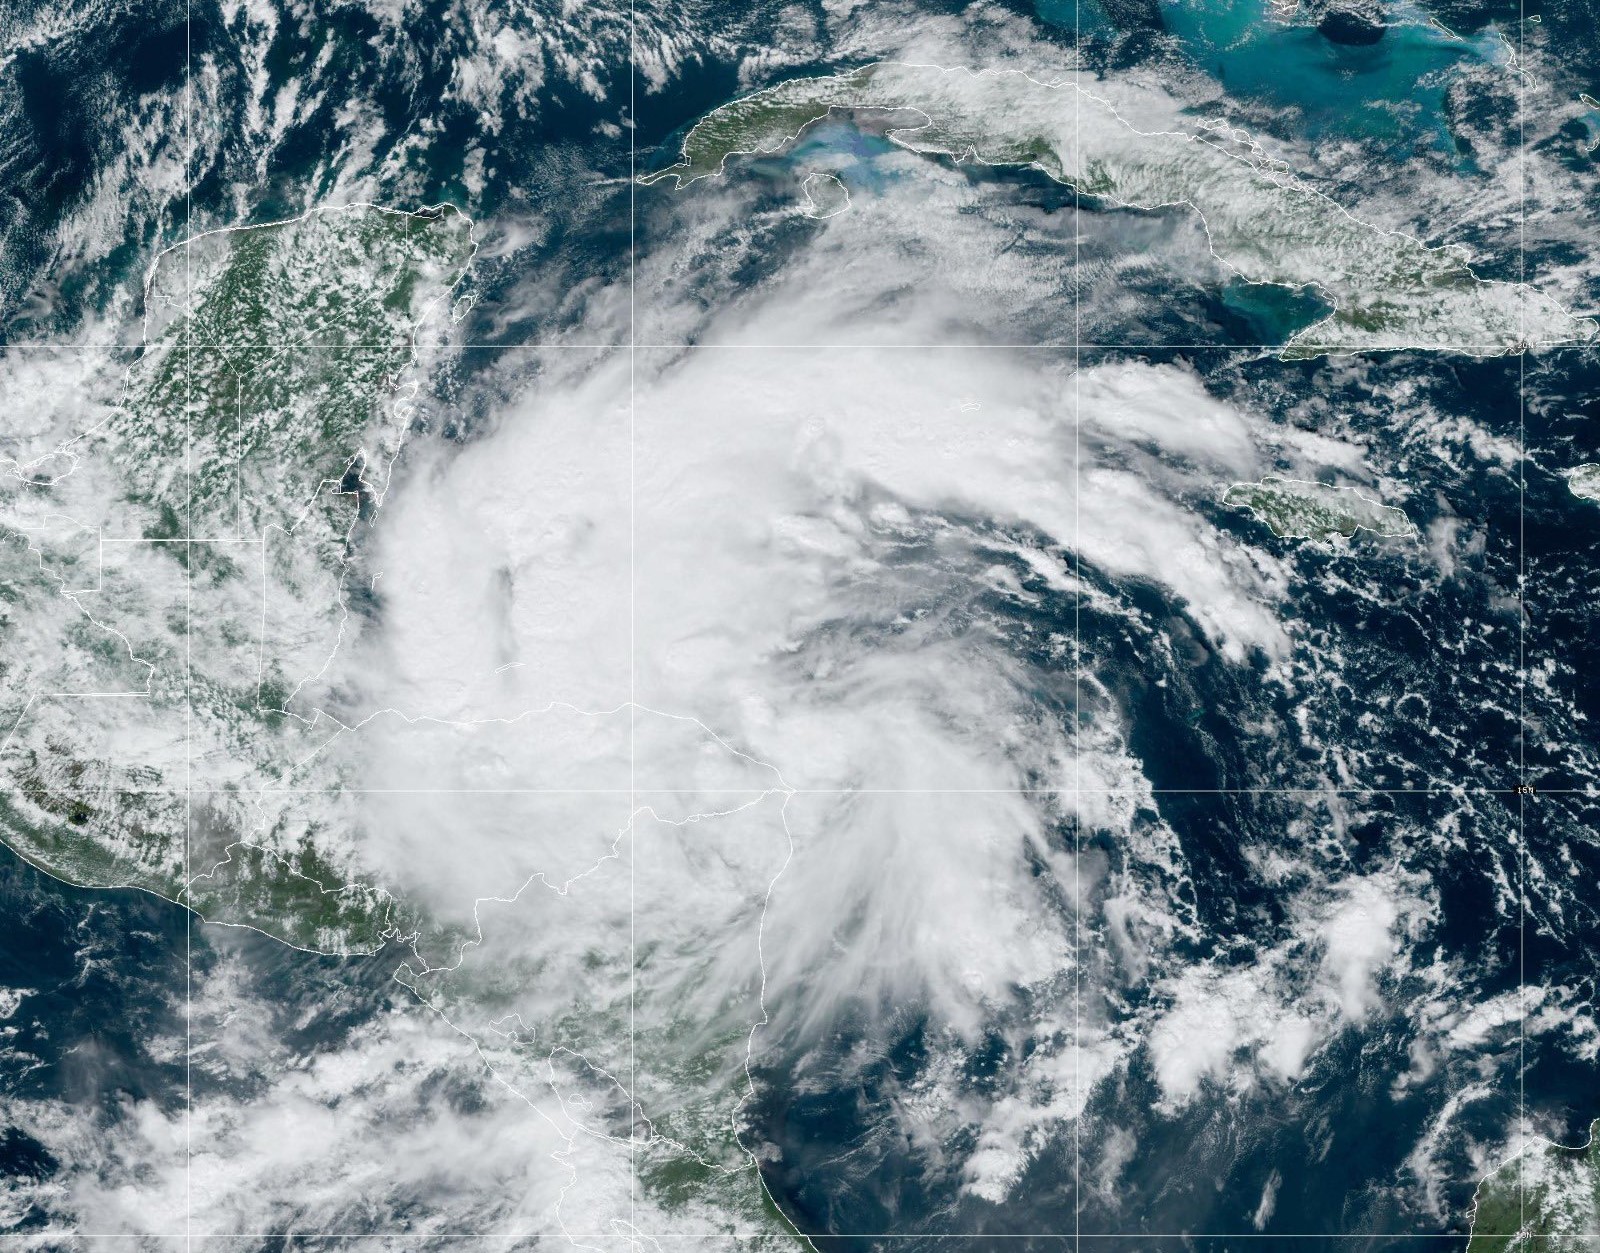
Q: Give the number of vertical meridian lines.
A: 4